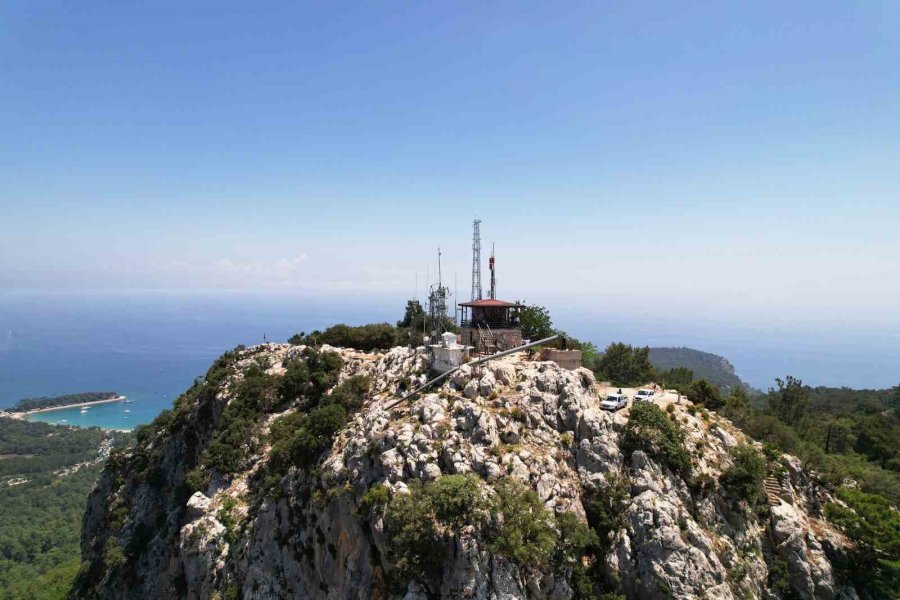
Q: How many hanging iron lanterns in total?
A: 0